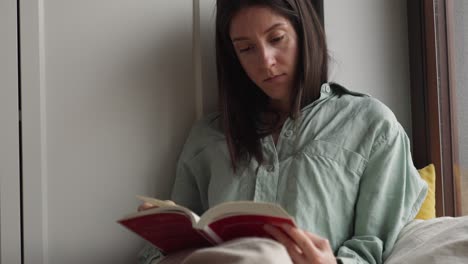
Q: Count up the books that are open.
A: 1